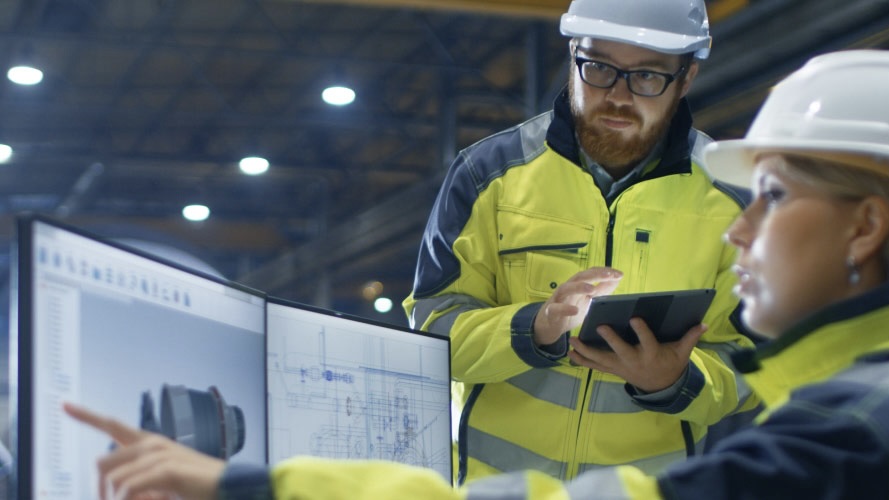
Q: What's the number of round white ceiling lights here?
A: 6